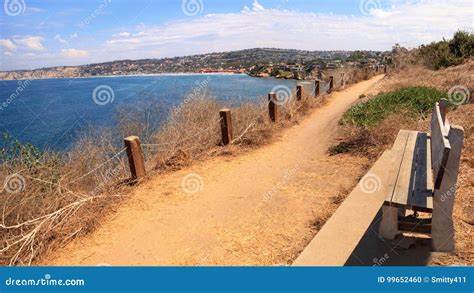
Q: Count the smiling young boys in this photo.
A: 0